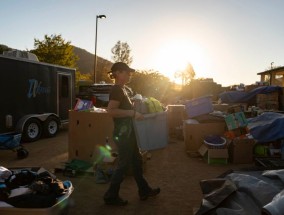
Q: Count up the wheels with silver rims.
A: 2